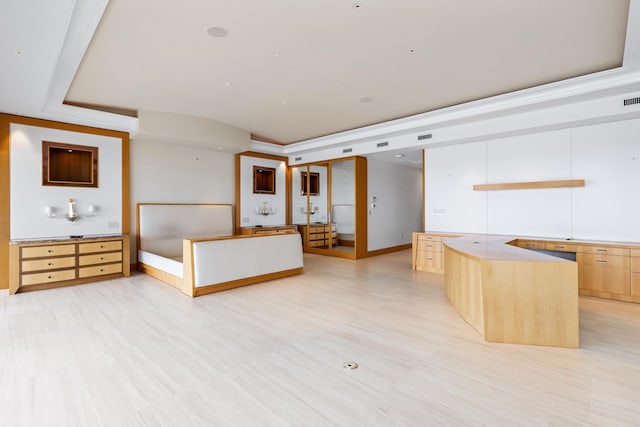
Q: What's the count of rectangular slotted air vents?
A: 5